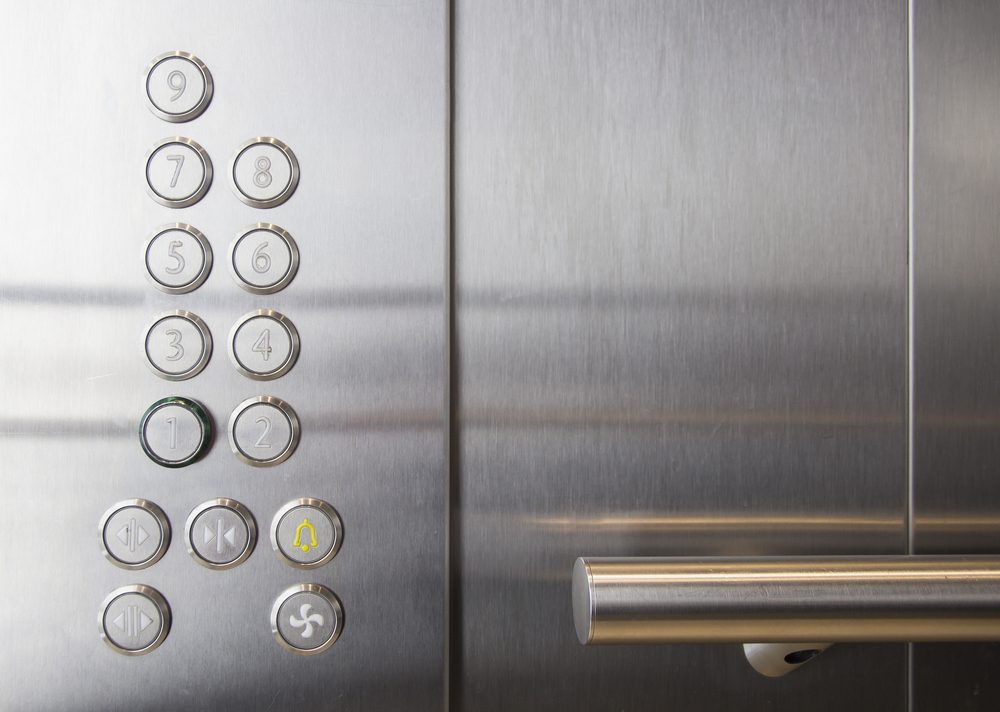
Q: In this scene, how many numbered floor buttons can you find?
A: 9